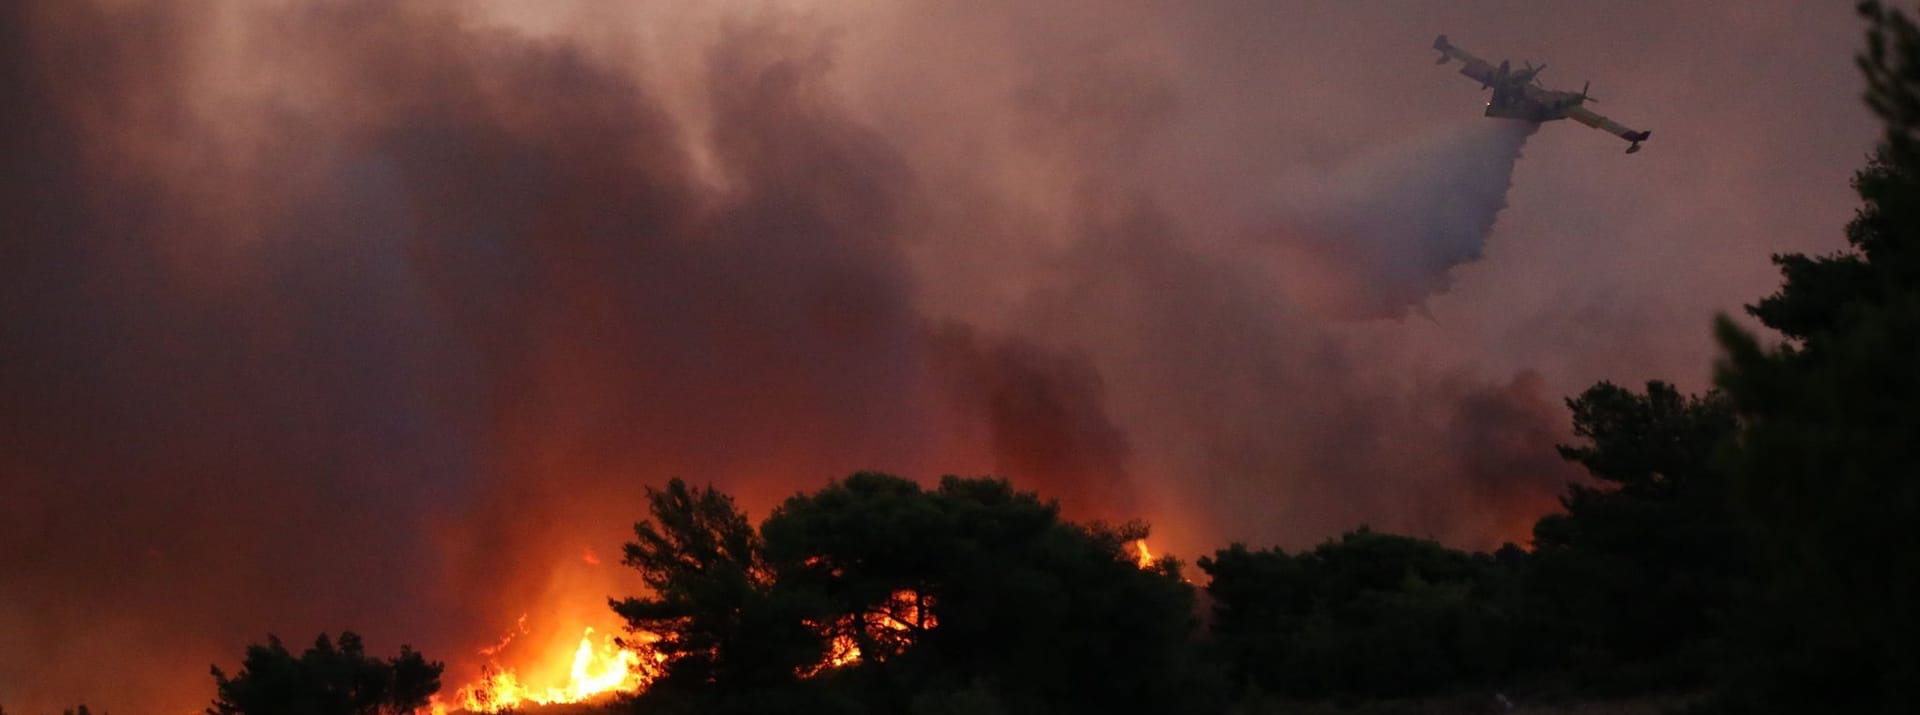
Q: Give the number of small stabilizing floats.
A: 2